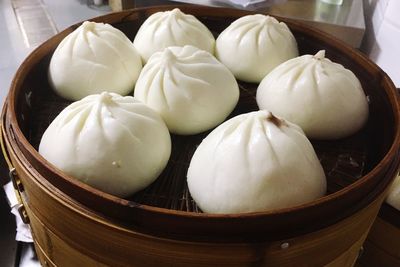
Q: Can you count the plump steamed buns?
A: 7